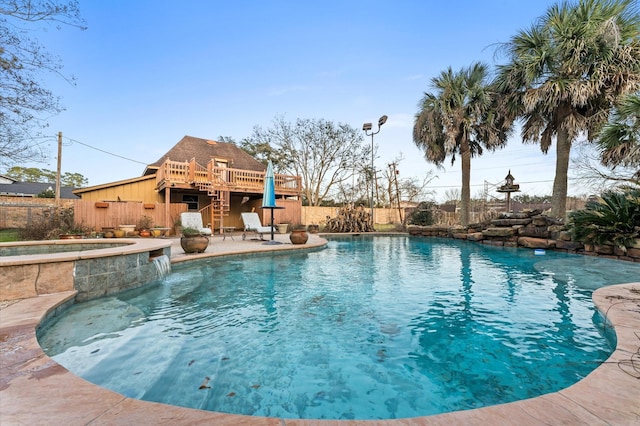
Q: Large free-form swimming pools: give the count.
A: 1